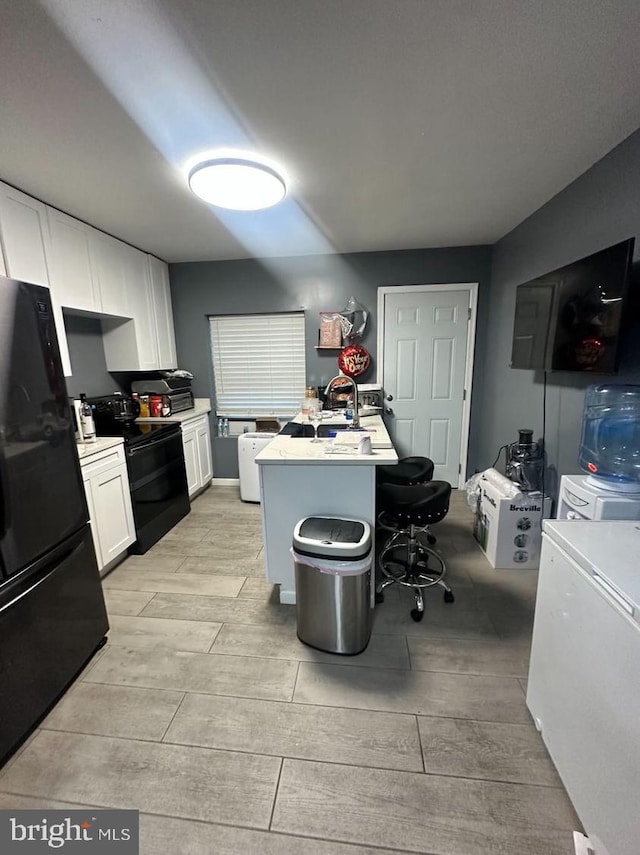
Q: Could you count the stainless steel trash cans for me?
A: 1